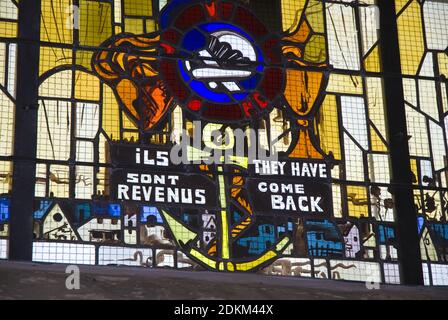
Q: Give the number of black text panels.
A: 2